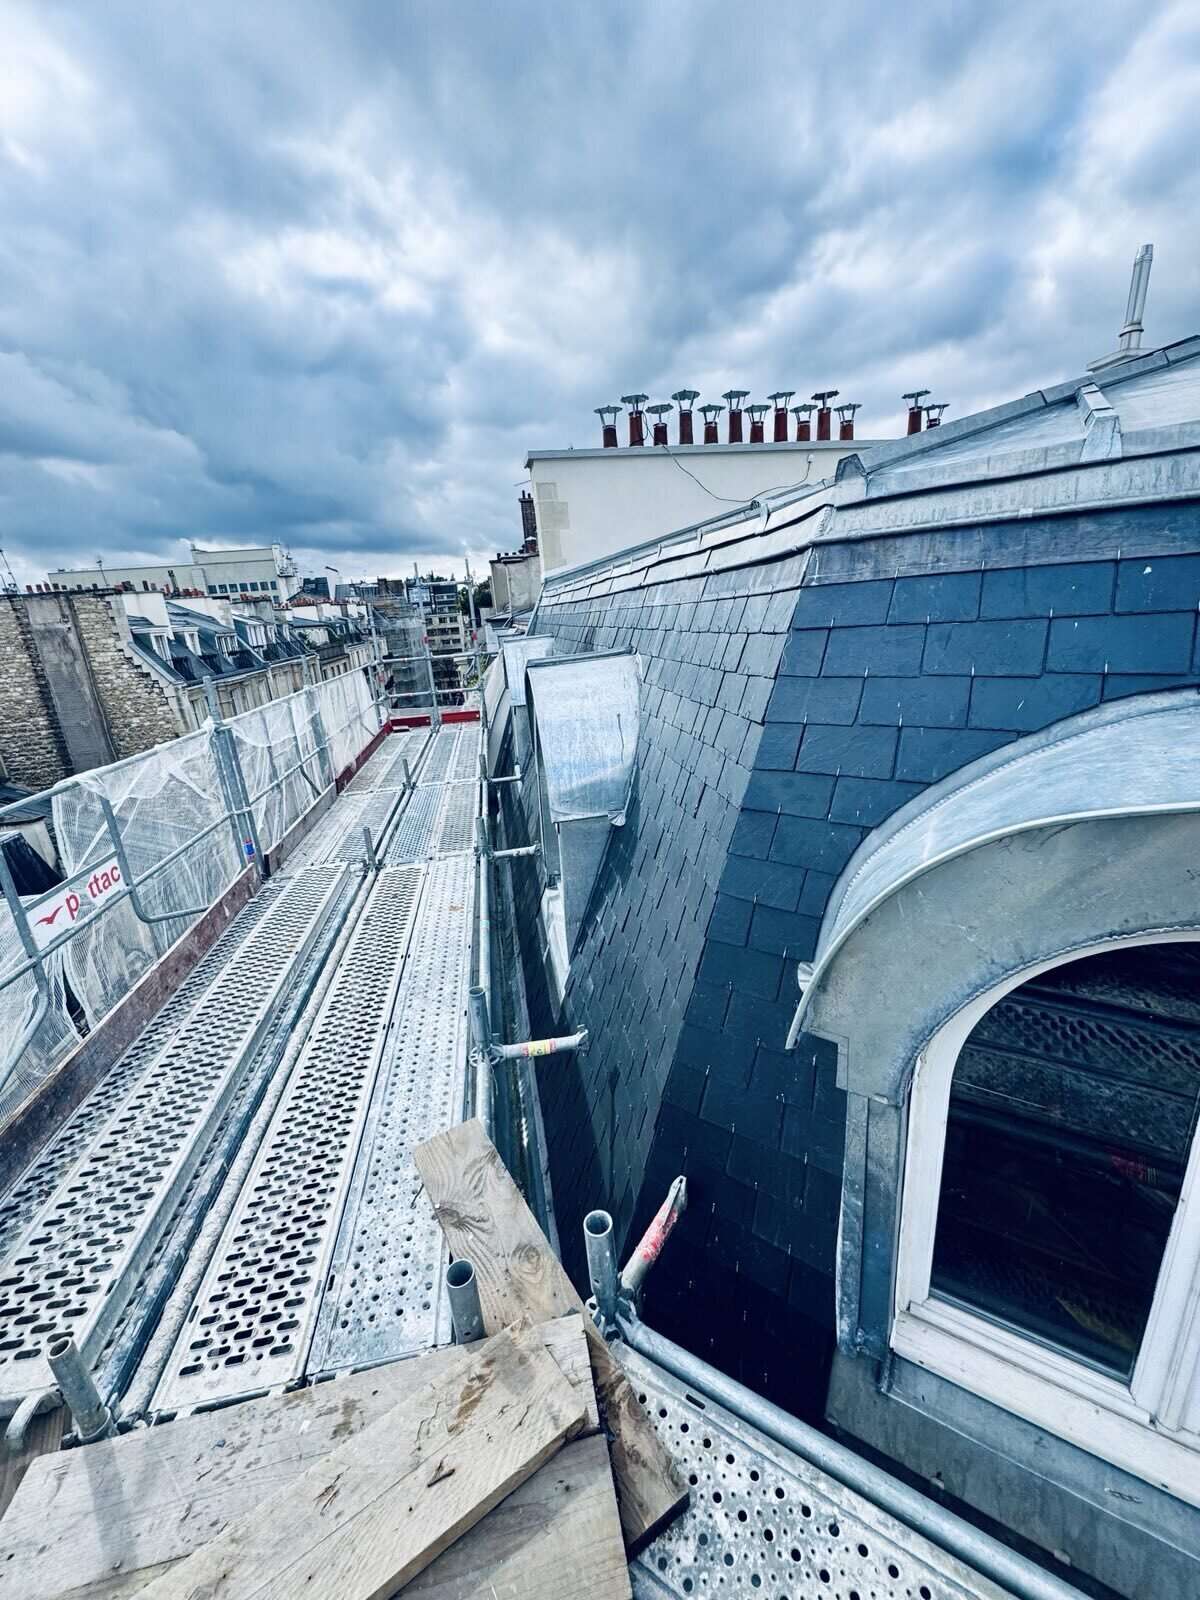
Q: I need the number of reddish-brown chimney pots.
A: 13